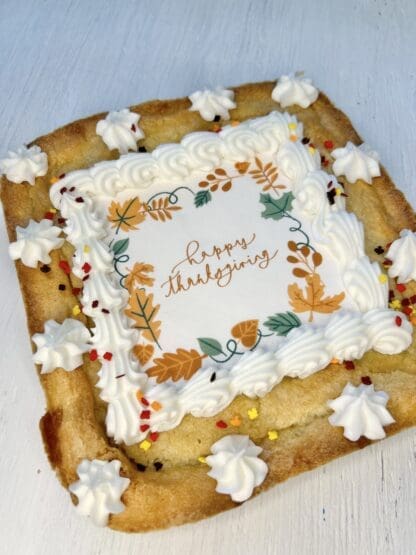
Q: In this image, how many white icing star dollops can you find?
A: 11